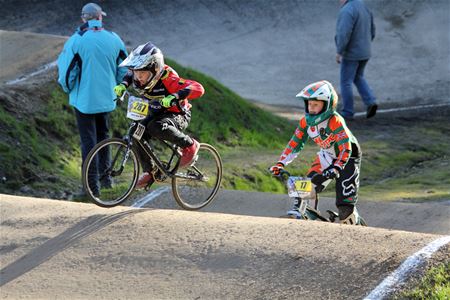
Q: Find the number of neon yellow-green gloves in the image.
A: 2